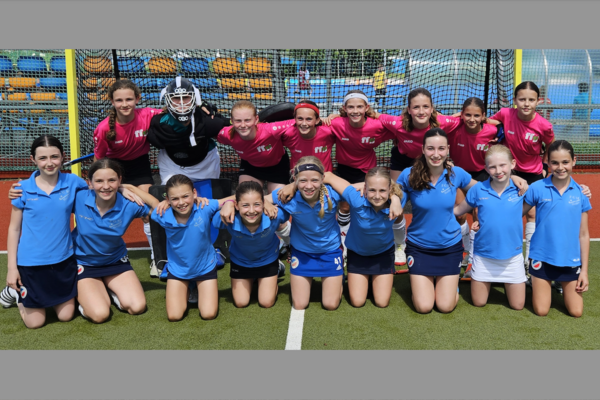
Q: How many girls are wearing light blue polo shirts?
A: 9